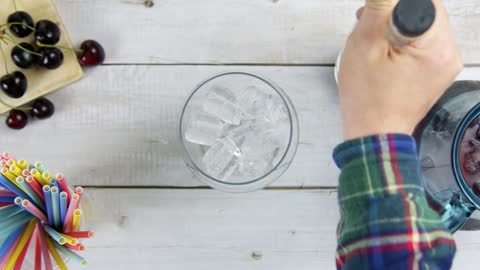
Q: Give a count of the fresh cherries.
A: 8